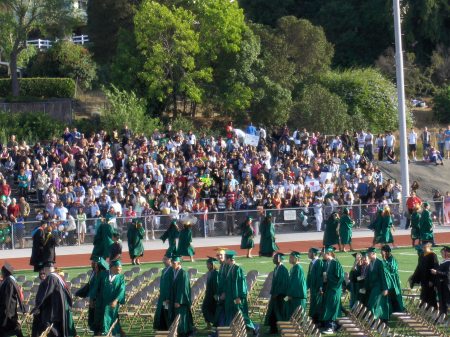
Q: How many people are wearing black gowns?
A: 6